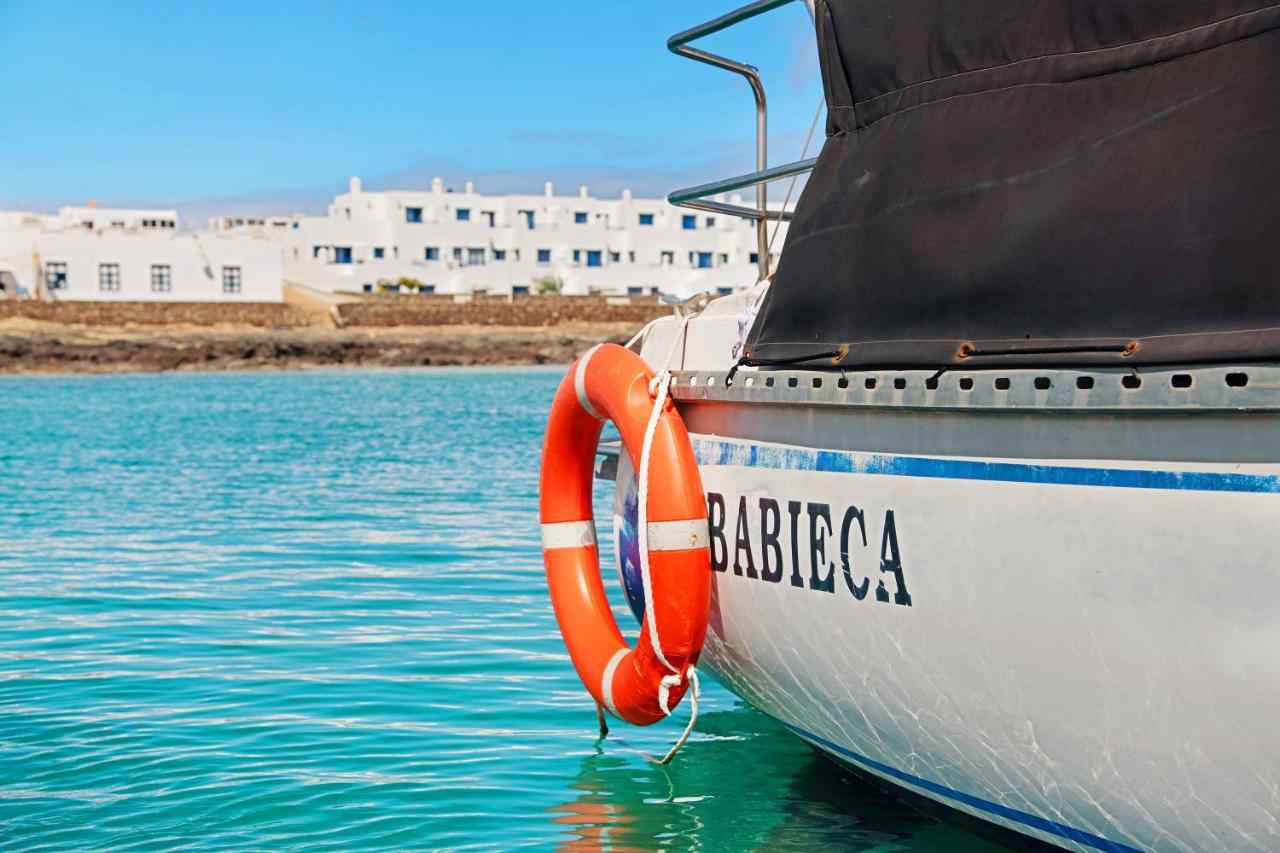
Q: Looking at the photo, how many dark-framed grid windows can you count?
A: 4